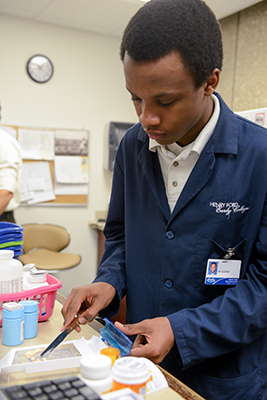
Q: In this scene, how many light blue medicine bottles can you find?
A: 2